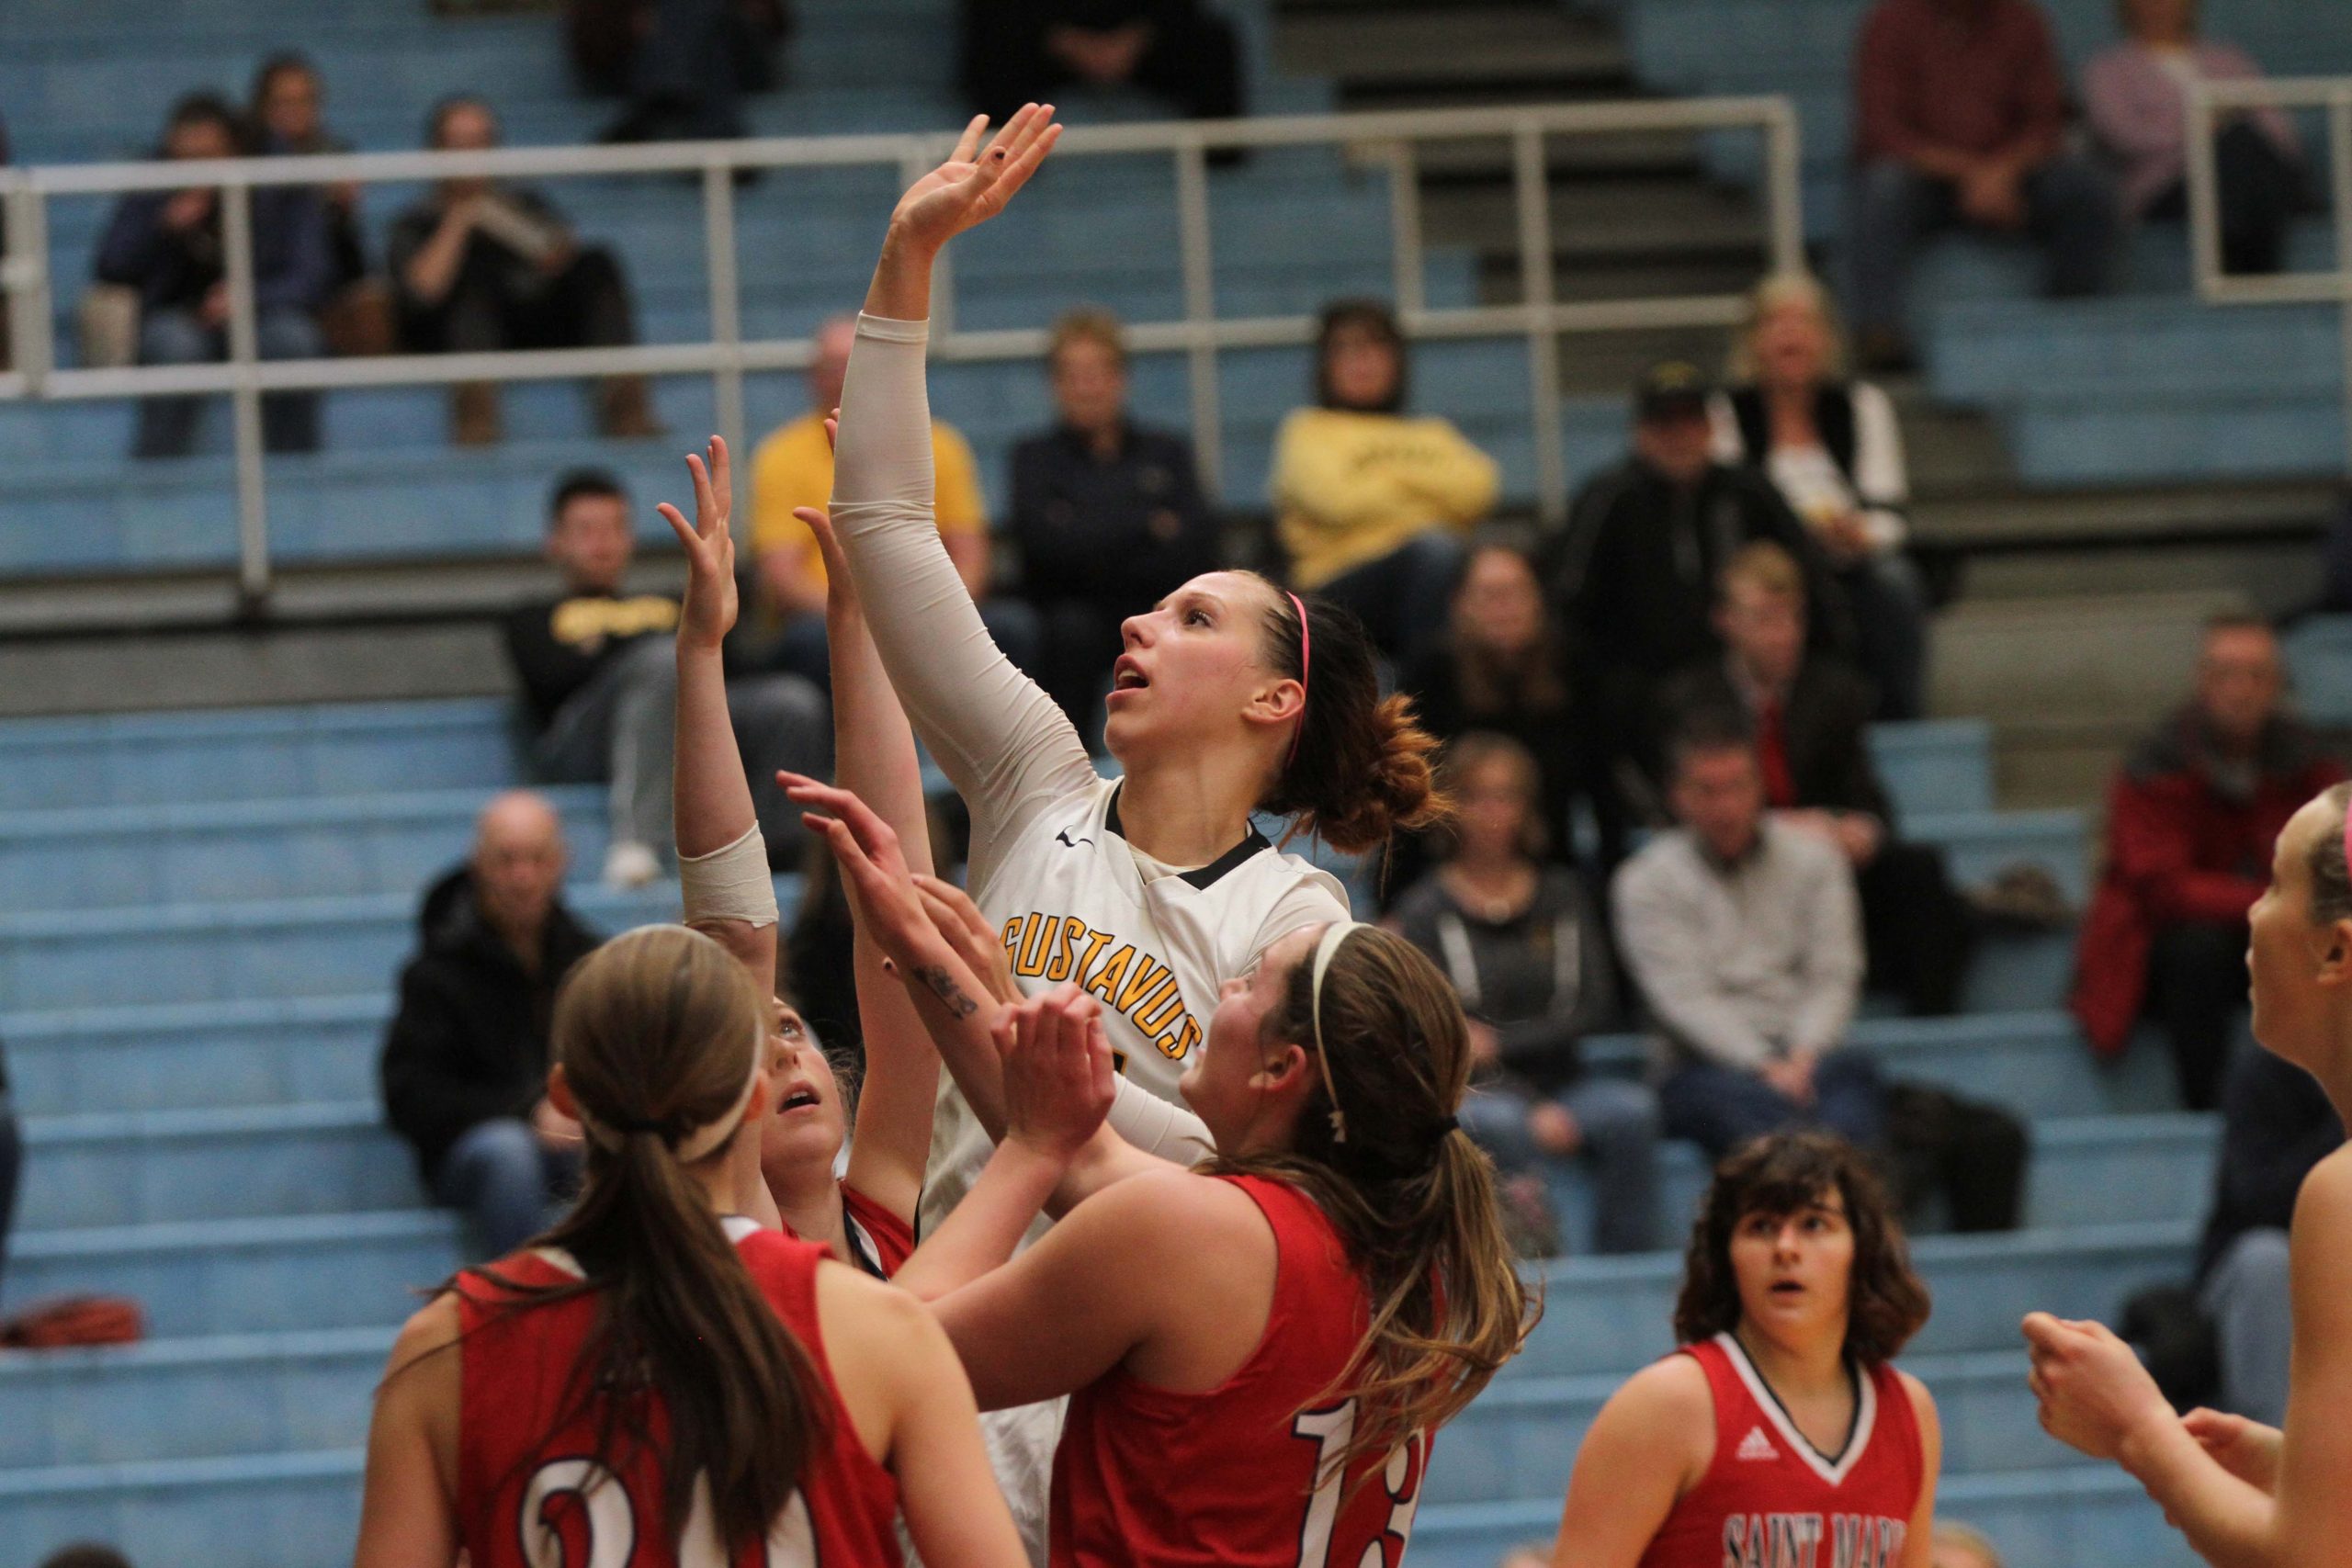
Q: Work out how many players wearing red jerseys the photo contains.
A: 4